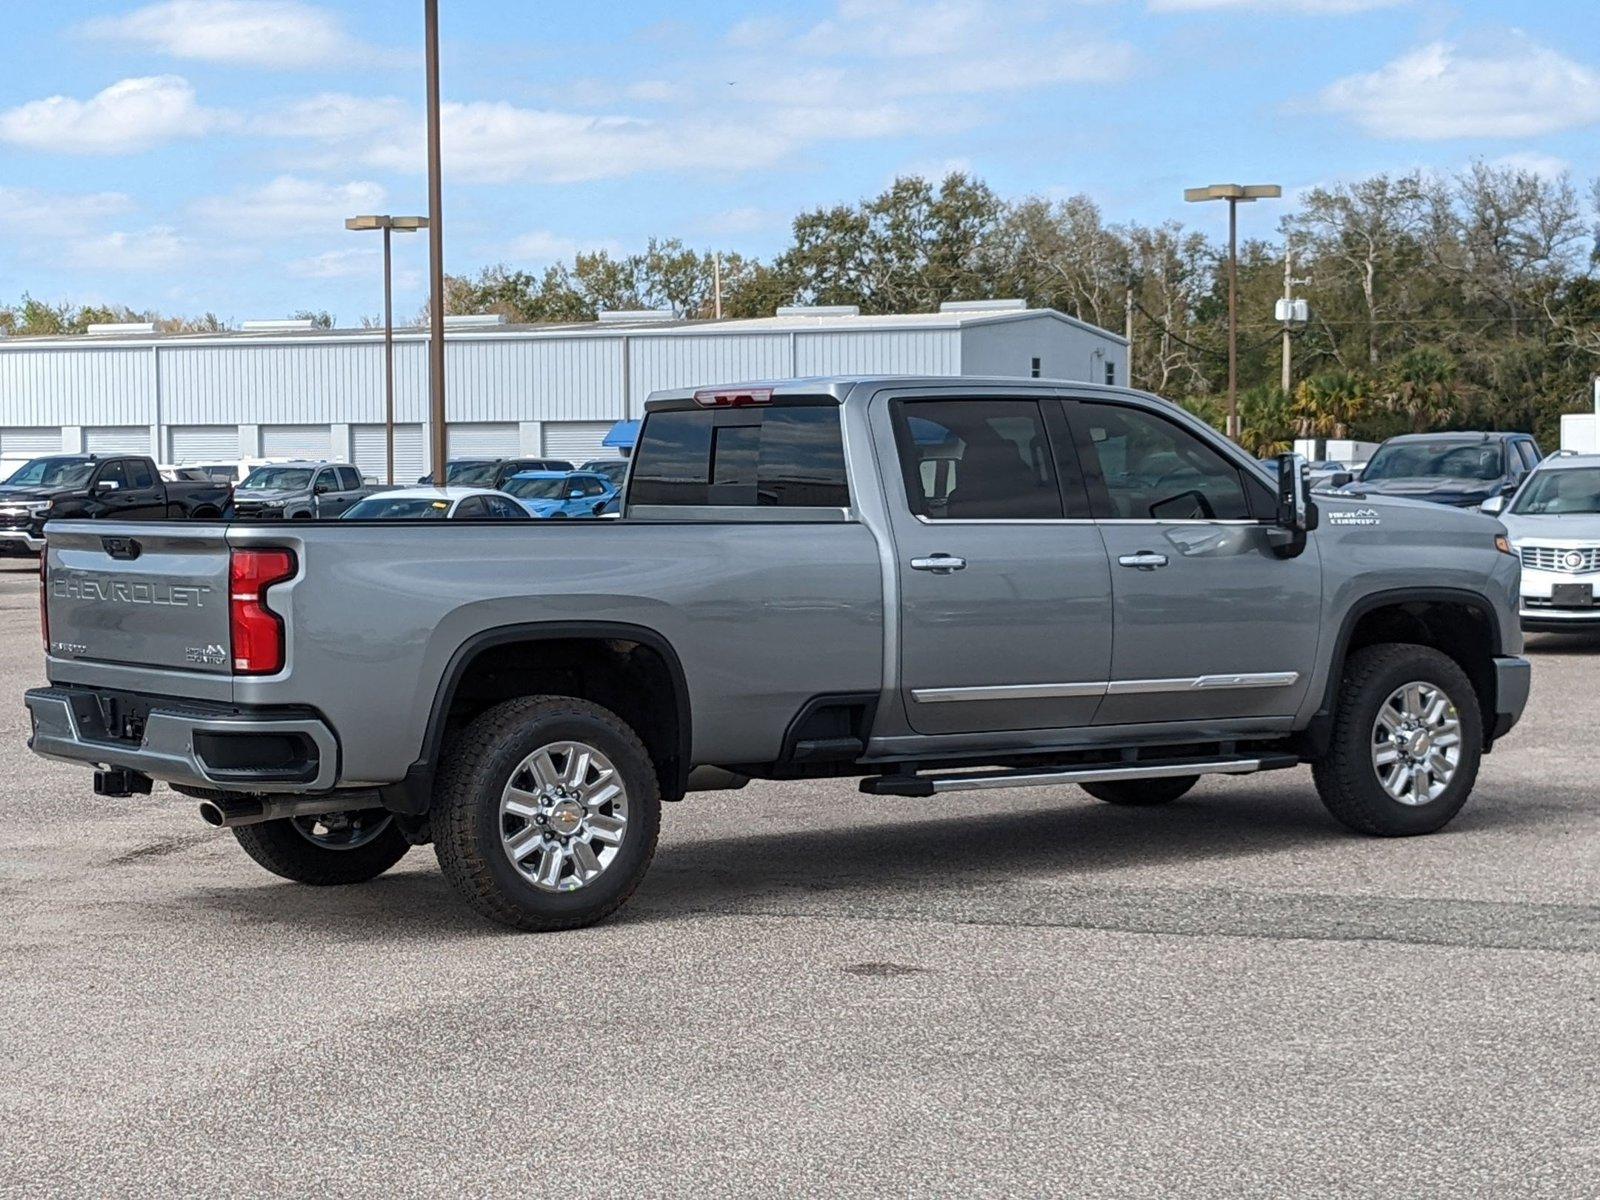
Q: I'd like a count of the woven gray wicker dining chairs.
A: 0